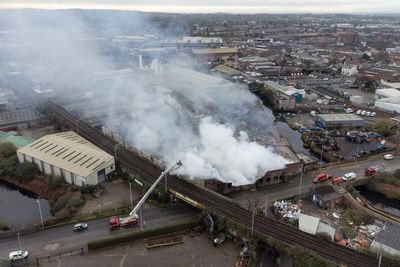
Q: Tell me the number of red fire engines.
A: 4